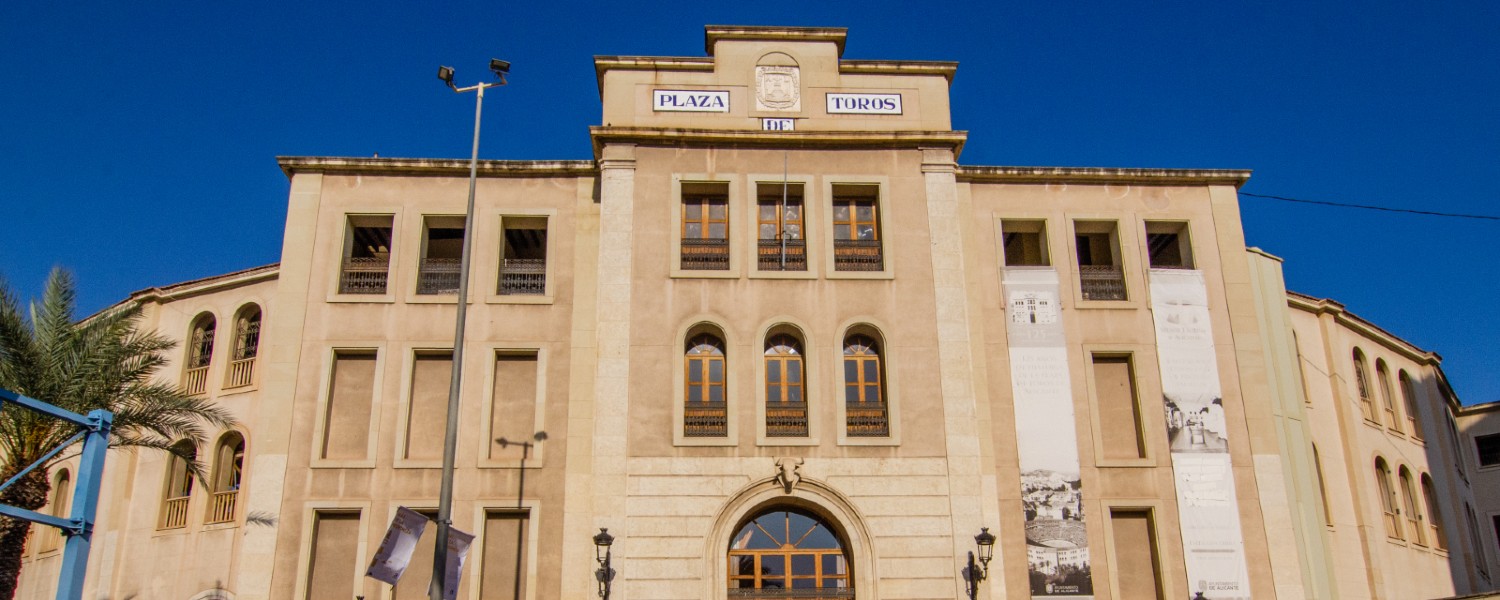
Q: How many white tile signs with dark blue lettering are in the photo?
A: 3